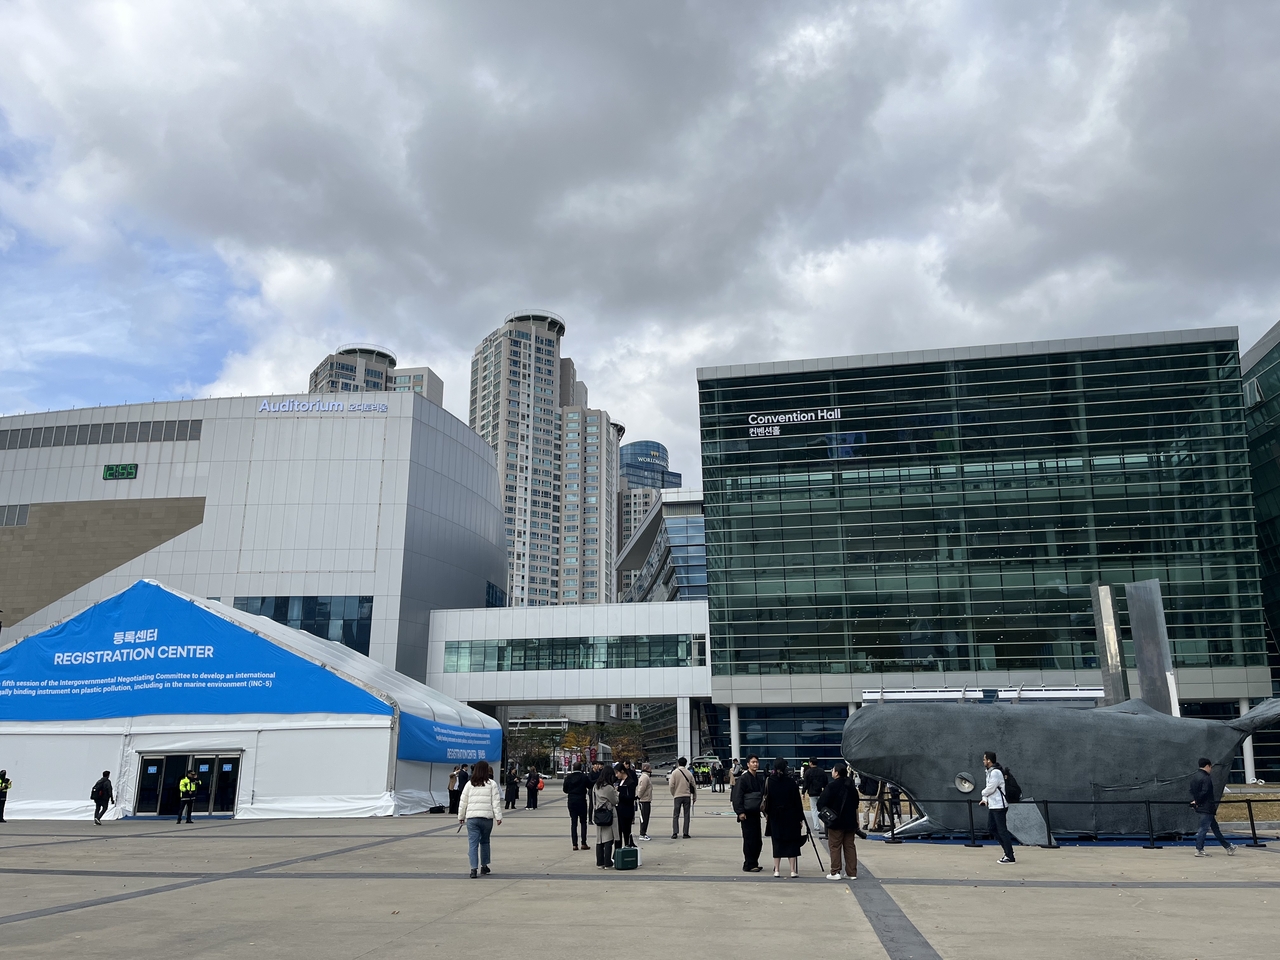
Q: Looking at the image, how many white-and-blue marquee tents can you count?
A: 1